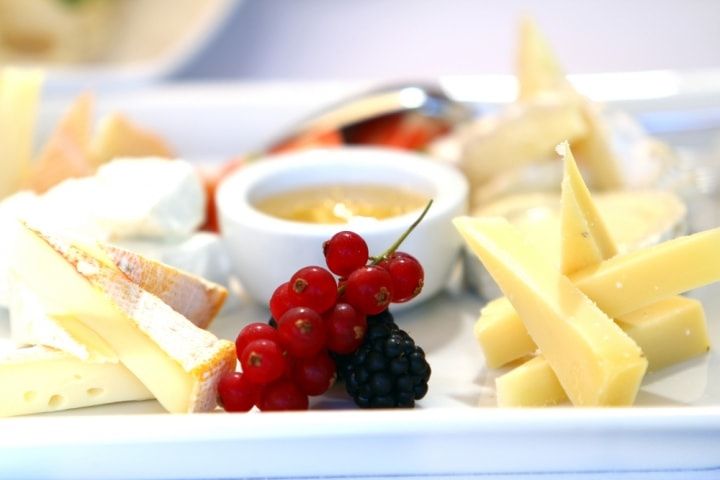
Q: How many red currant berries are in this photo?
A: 12